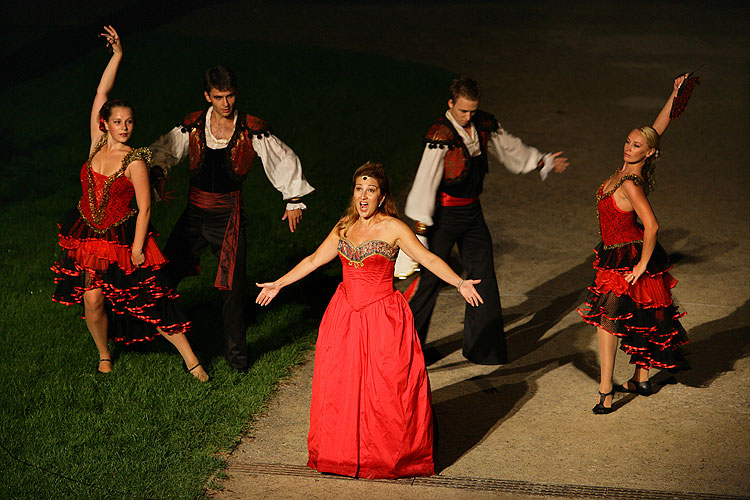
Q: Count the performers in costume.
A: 5